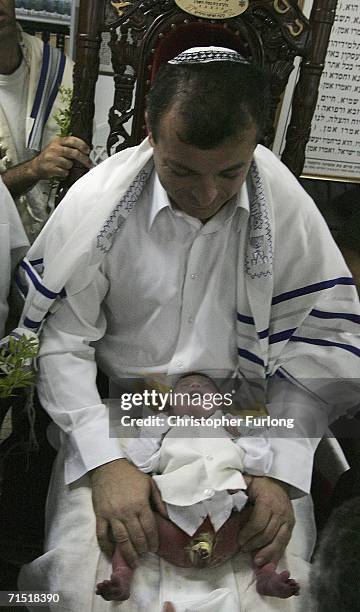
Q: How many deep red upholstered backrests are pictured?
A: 1